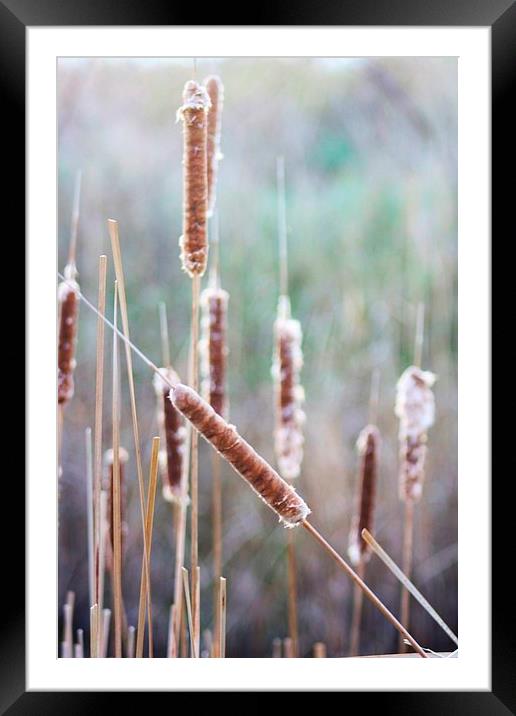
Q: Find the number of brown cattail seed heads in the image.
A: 10